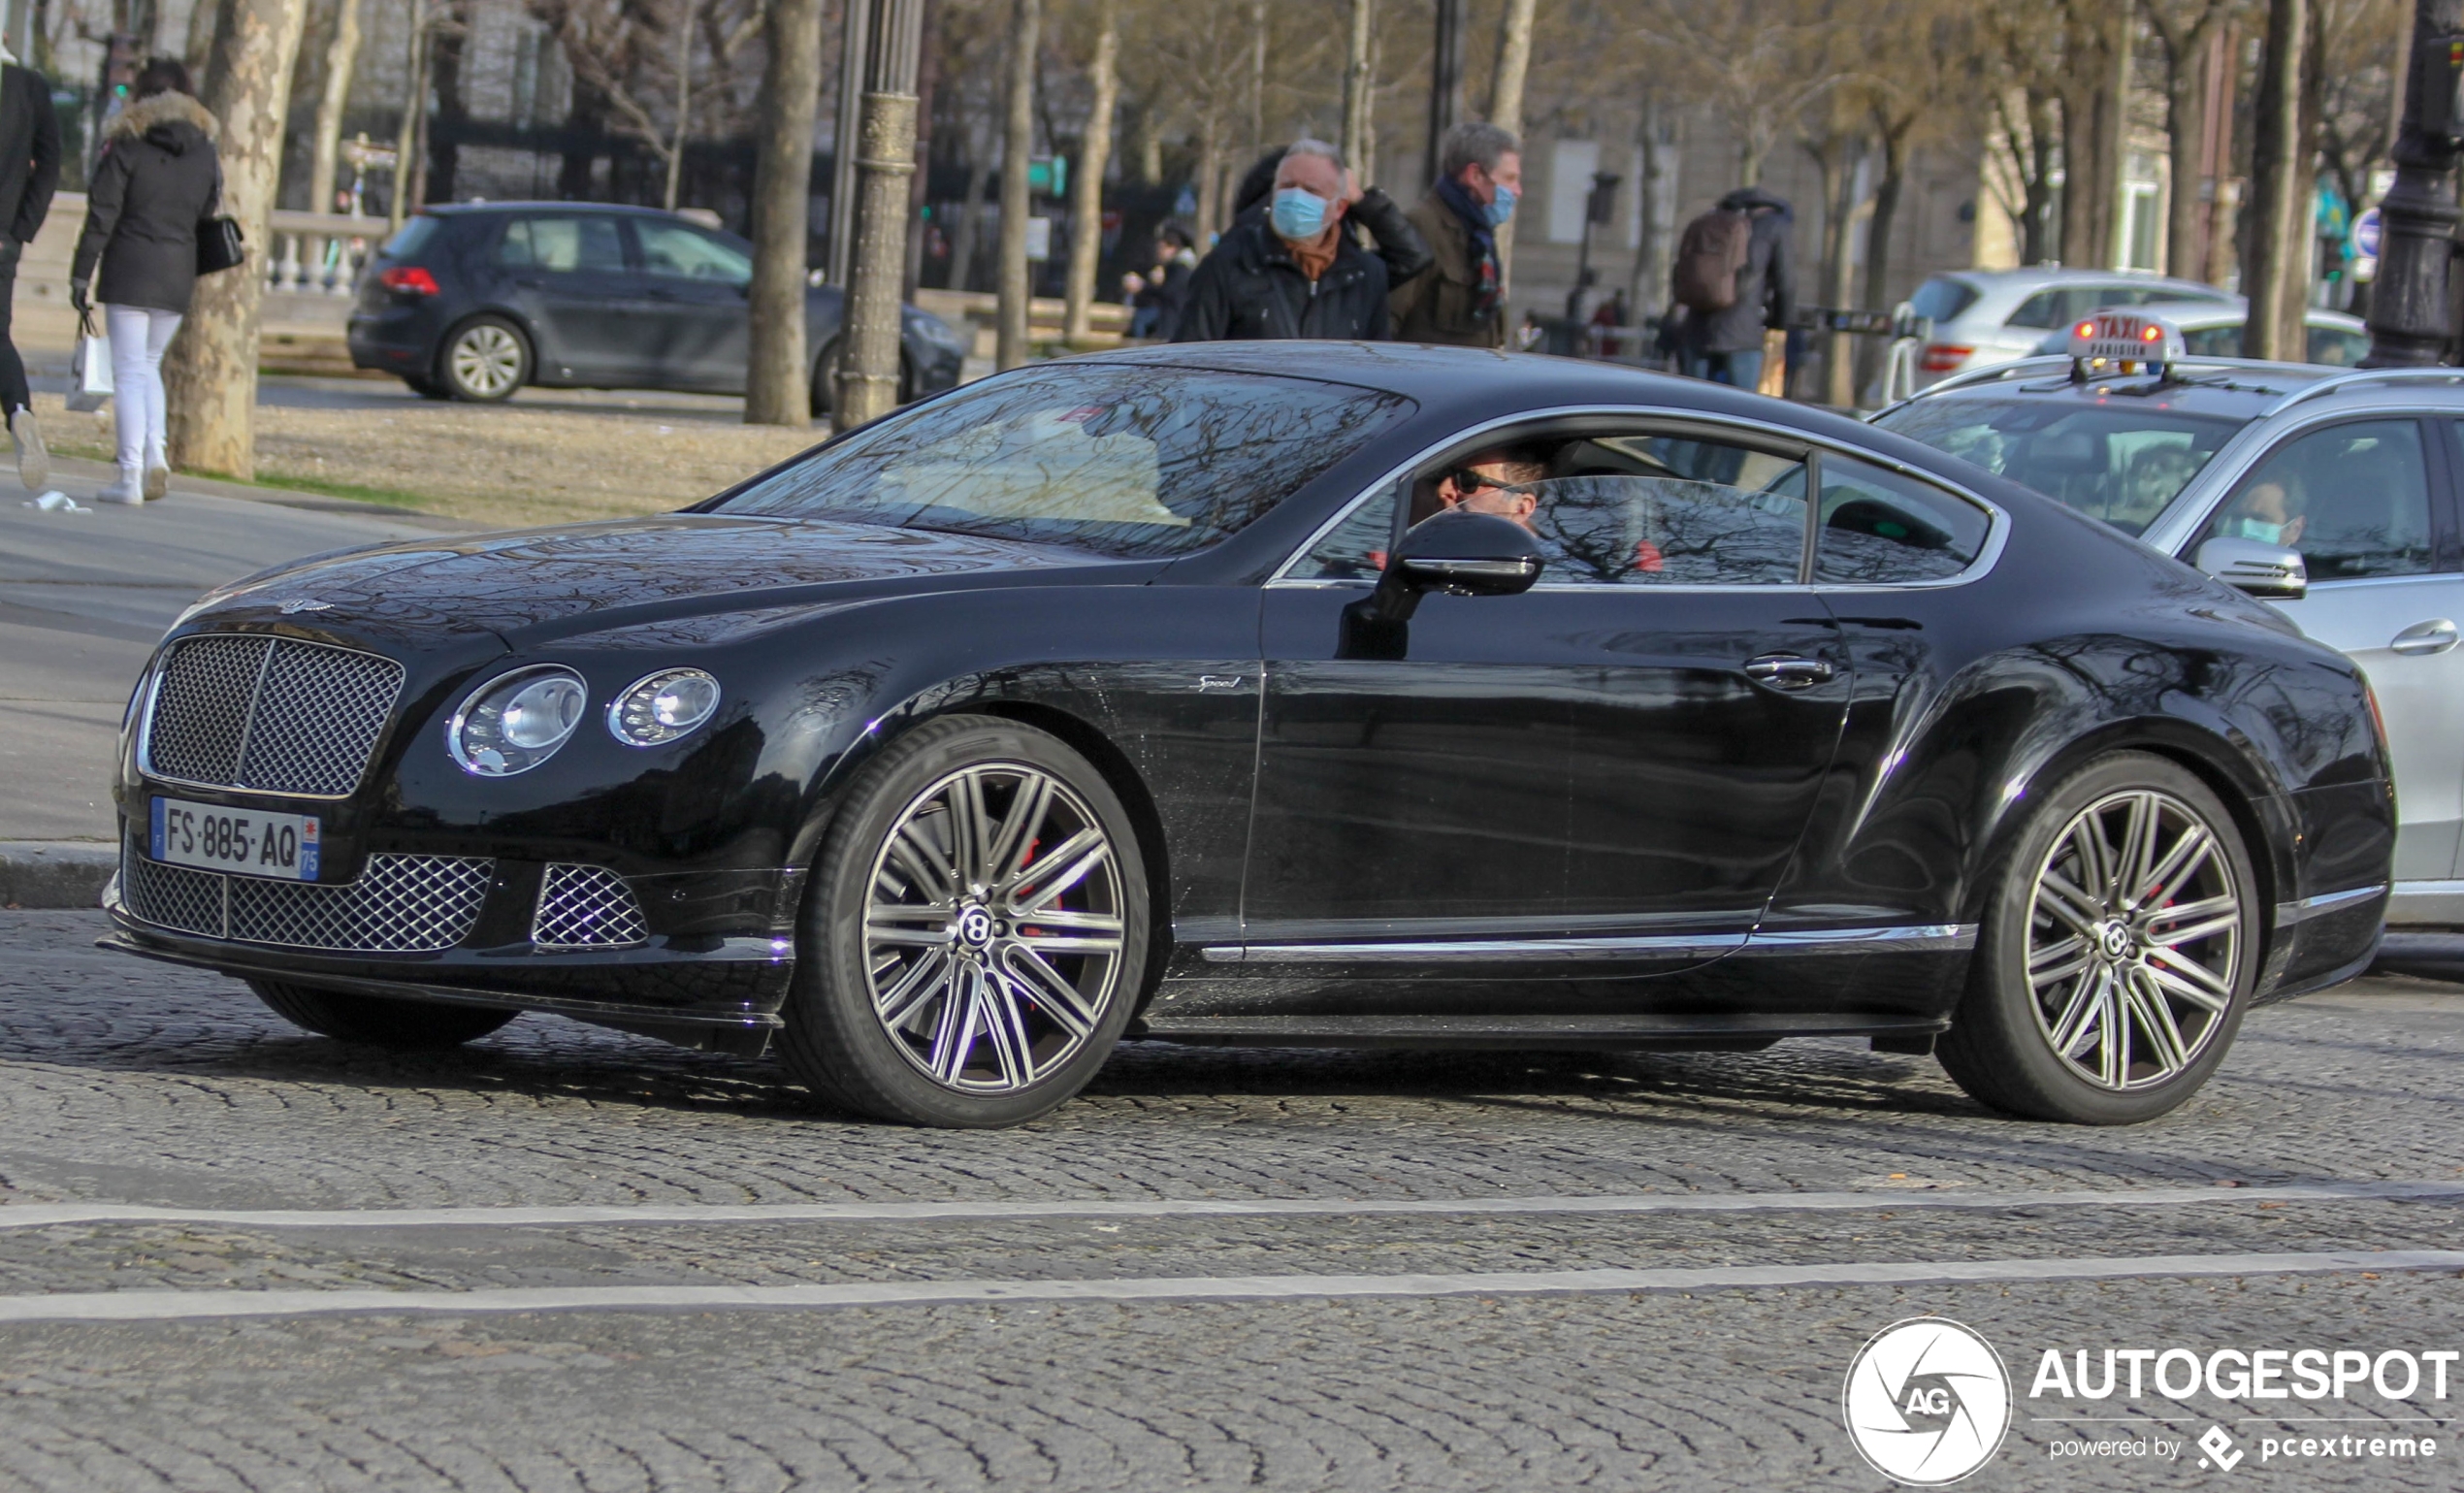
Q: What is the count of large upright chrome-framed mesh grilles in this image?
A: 1